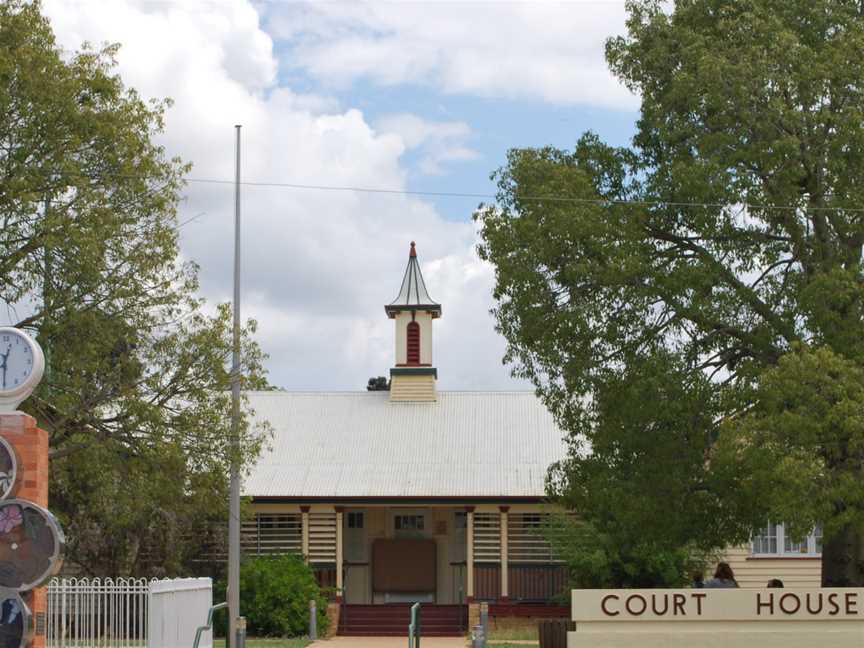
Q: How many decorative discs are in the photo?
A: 3